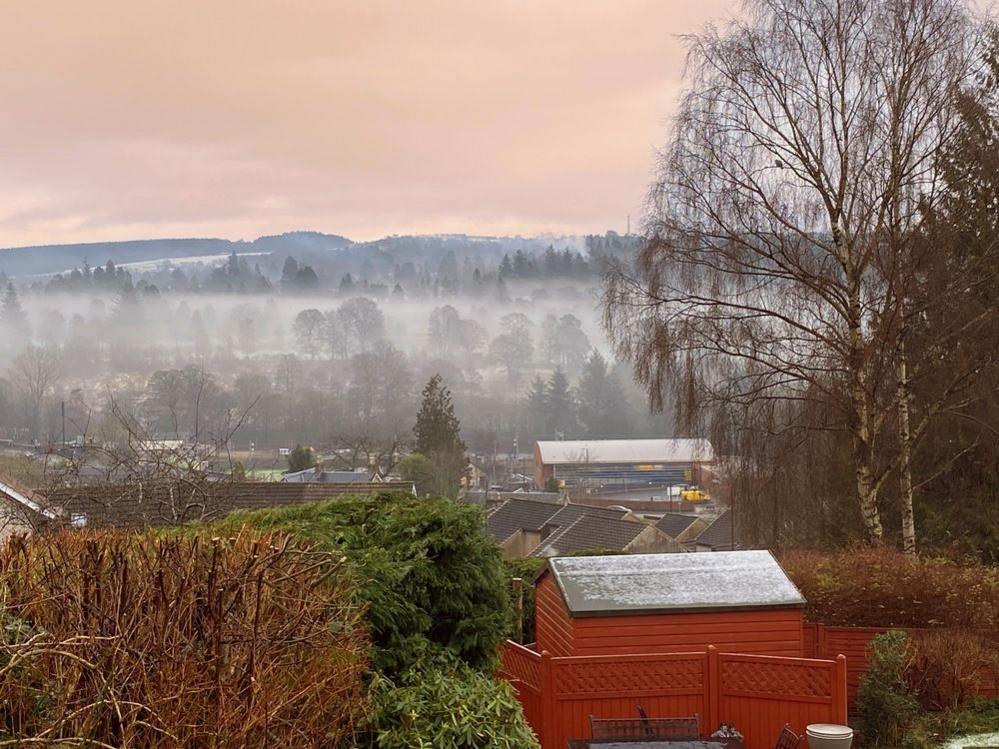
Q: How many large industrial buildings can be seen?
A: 1